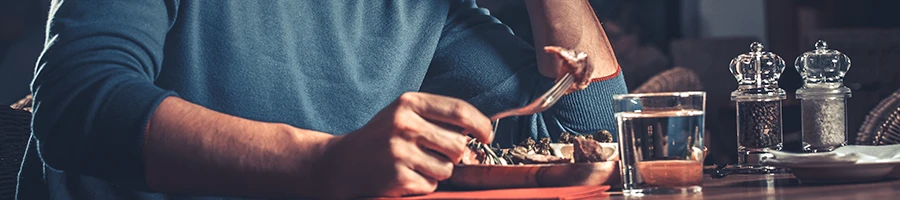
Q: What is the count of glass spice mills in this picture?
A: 2